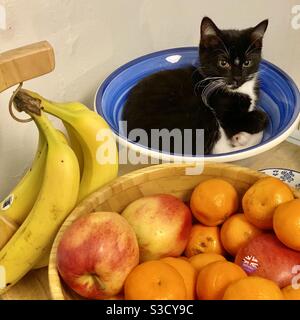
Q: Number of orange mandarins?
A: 11